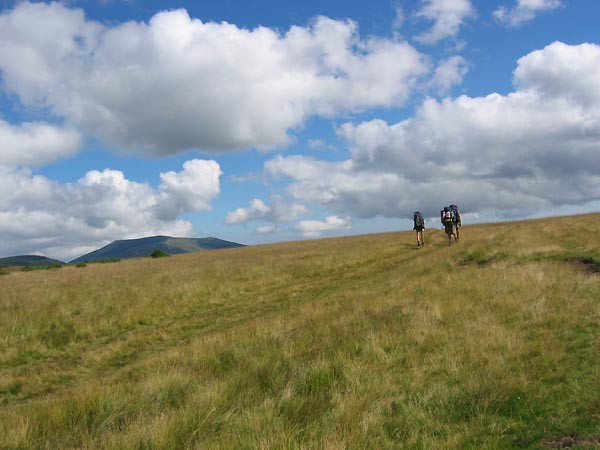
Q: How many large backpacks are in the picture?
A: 3